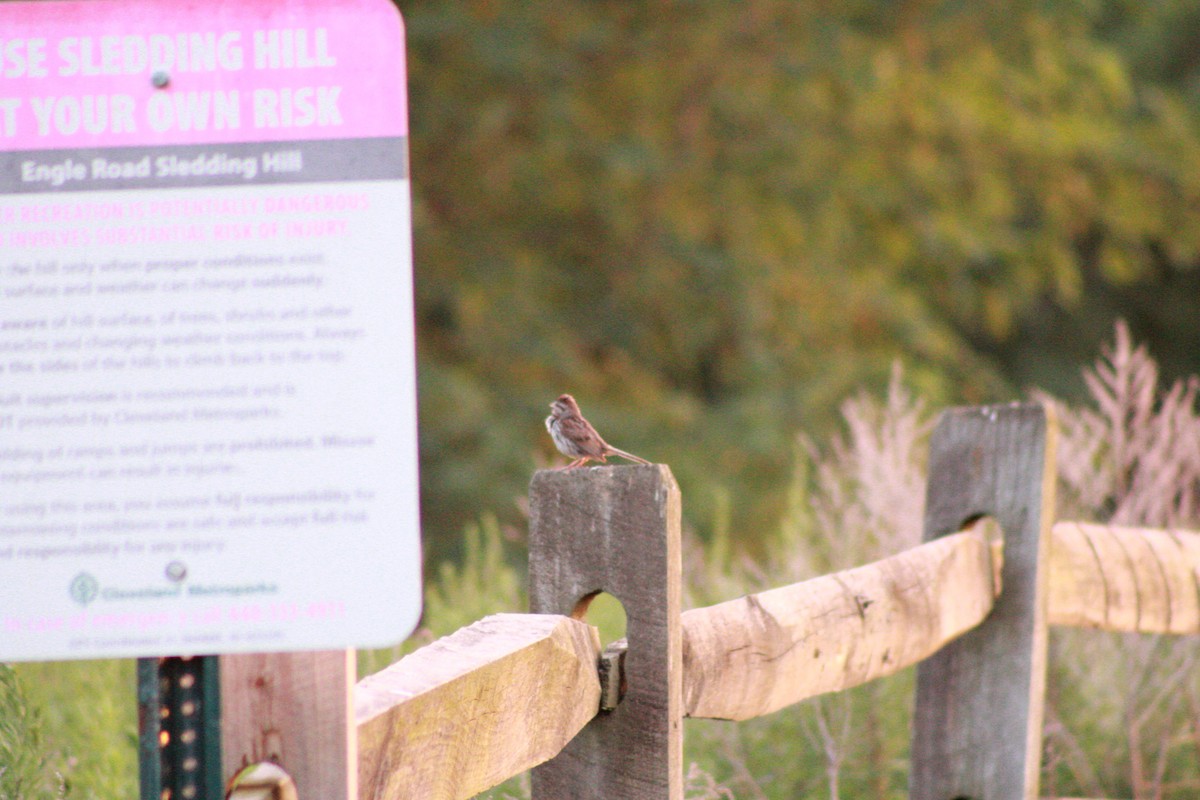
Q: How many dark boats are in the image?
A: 0